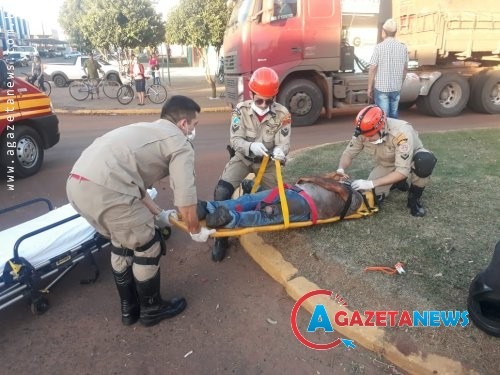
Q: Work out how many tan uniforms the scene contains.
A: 3